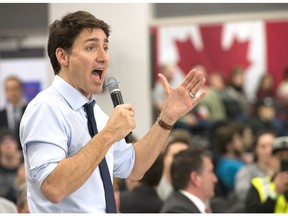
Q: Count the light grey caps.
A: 1